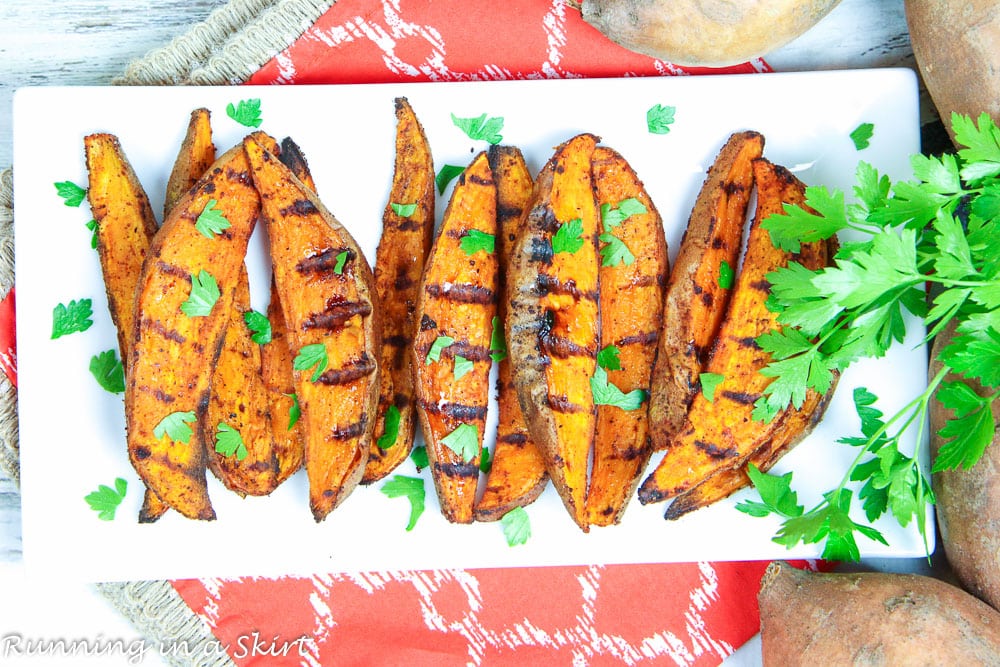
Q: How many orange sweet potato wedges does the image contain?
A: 13